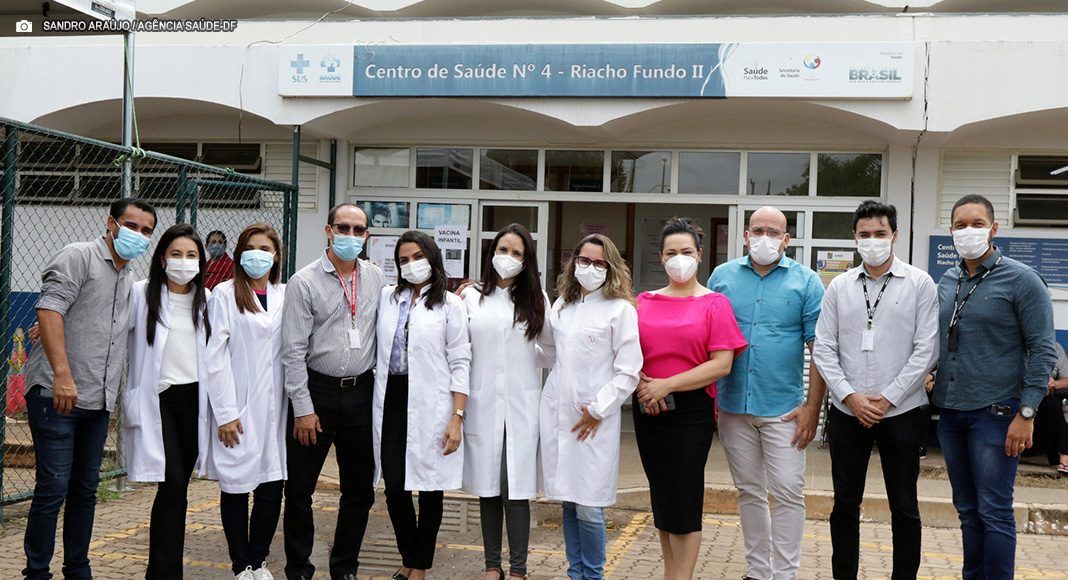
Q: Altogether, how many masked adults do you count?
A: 12